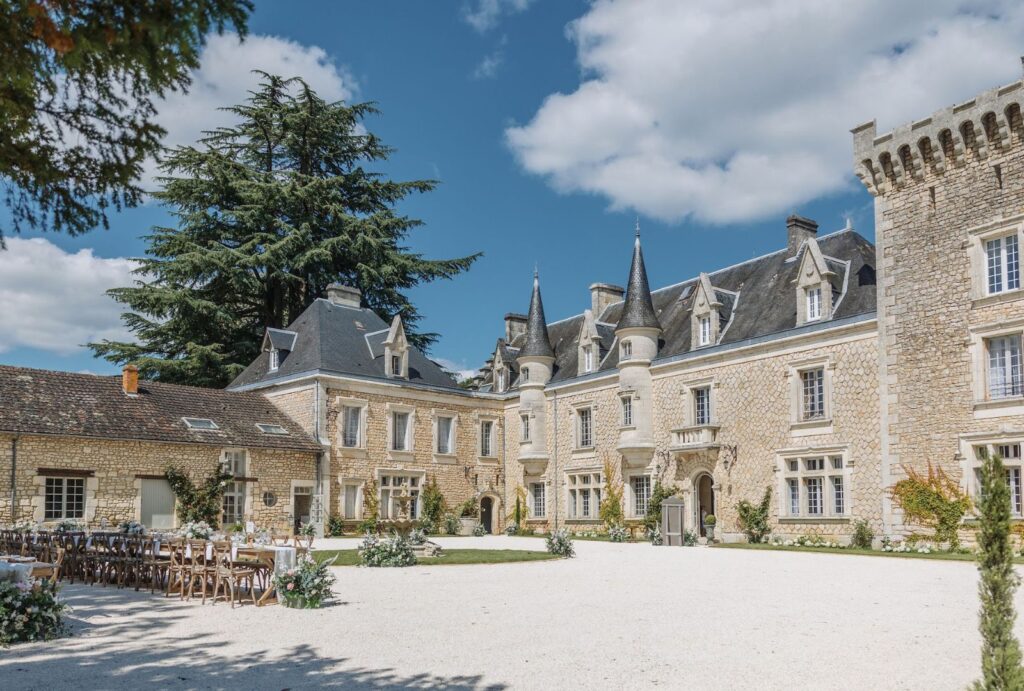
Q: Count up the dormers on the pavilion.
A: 2